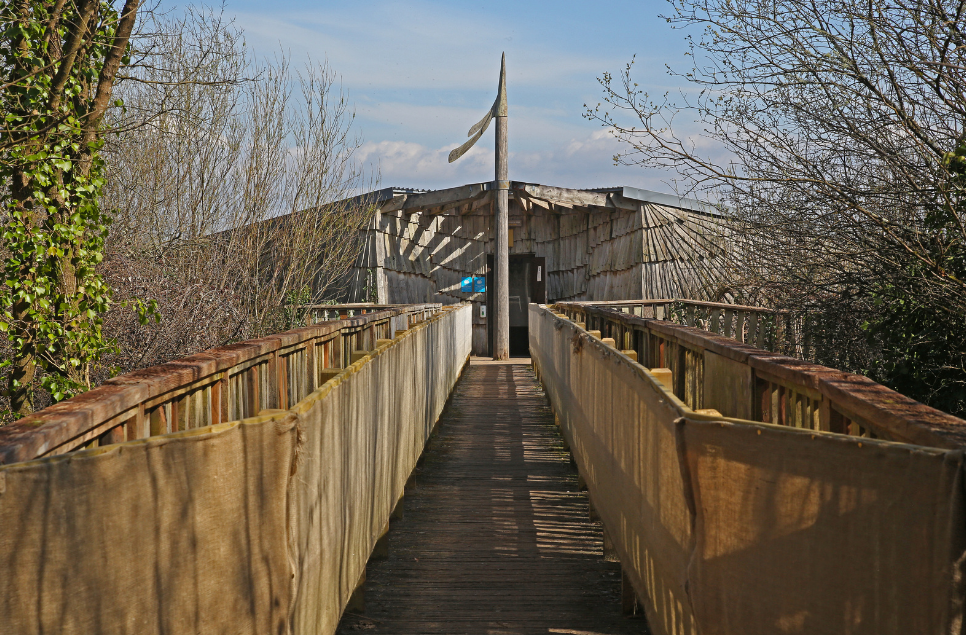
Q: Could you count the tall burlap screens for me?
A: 2